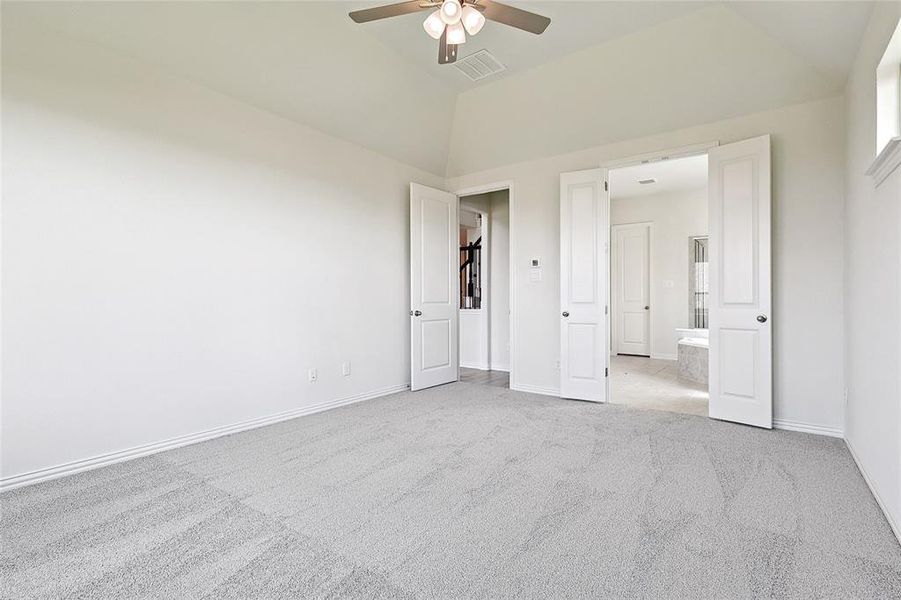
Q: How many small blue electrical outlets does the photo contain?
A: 0